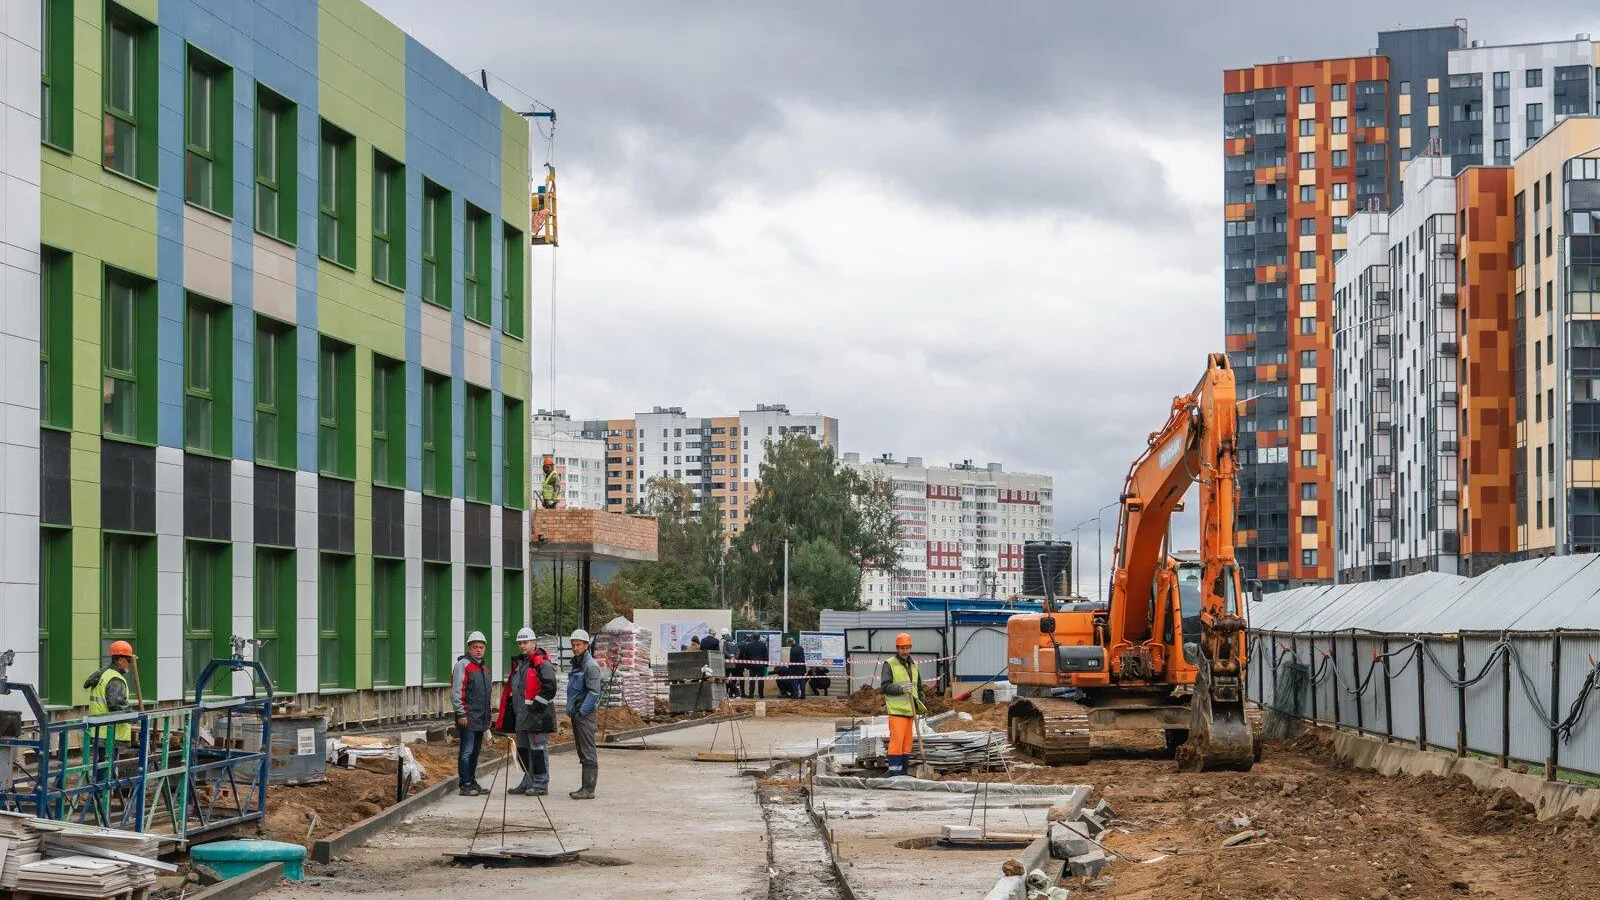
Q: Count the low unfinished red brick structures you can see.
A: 1